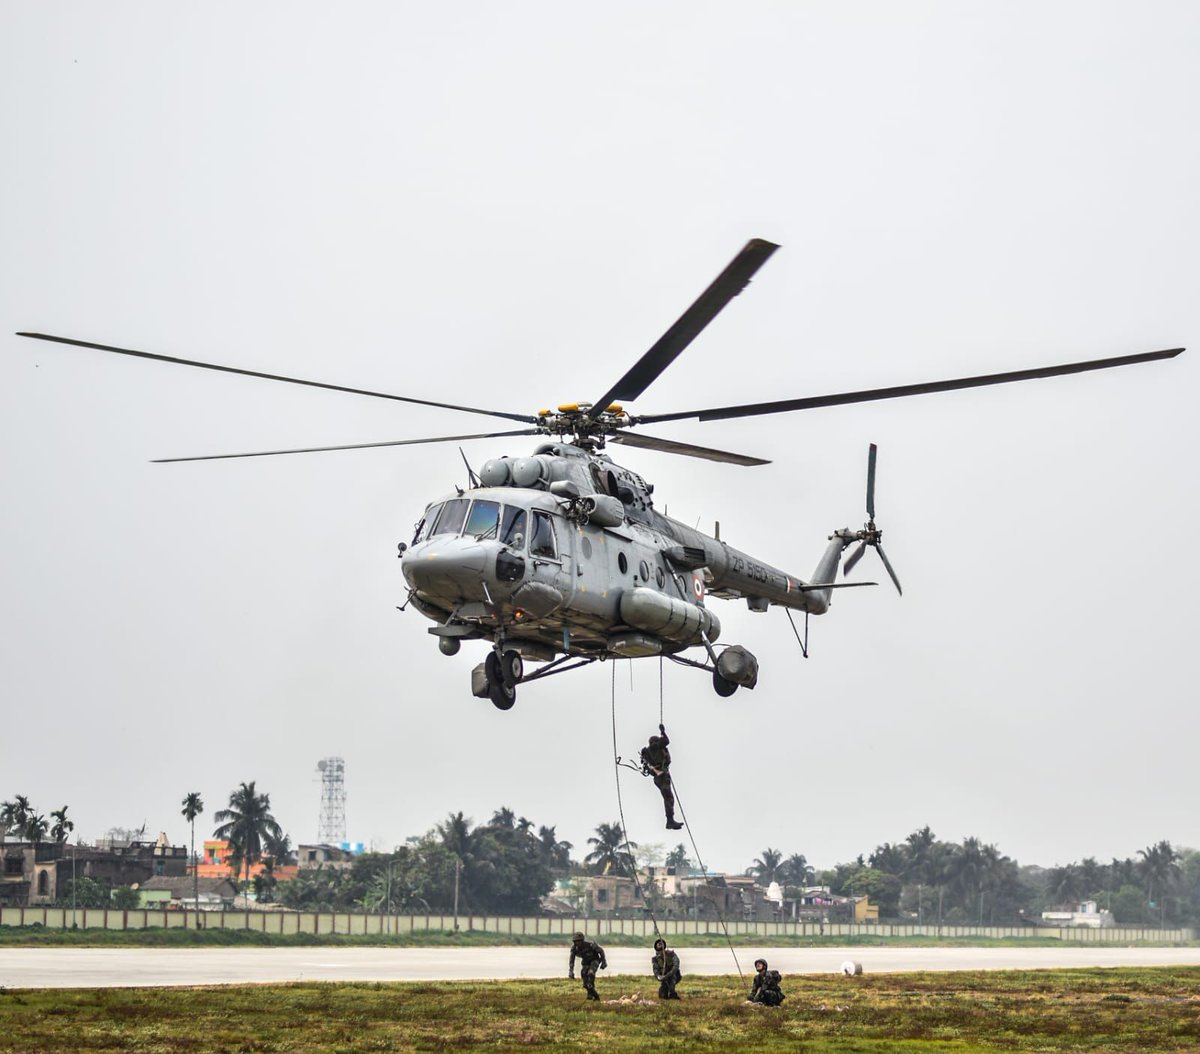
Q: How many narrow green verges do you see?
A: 1